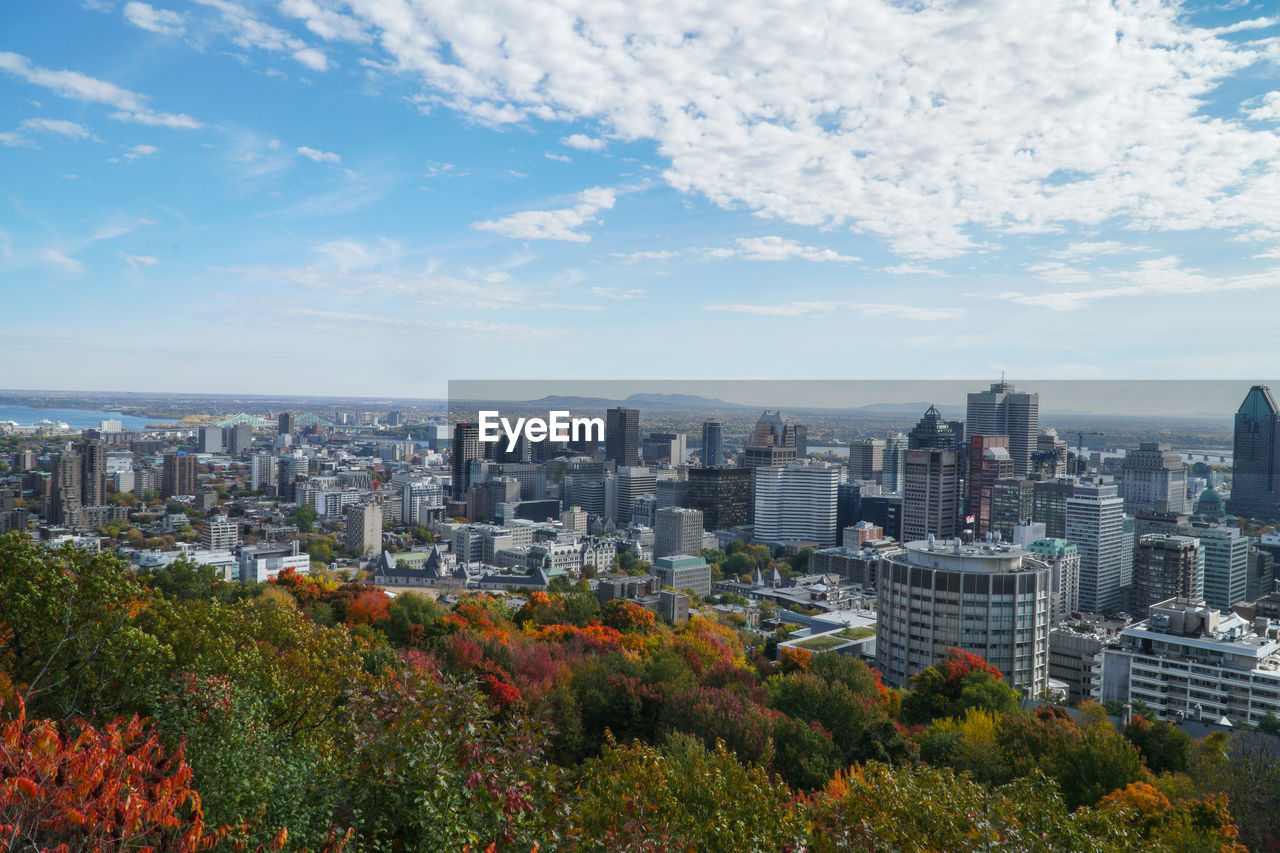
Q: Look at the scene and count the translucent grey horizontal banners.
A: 1